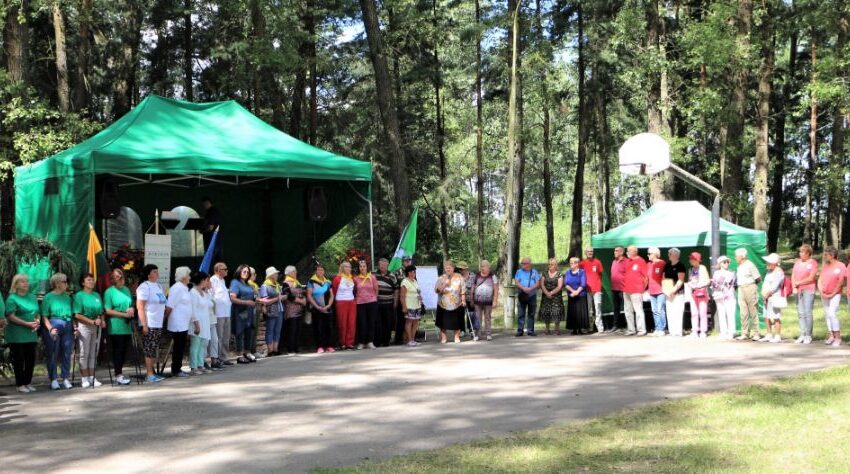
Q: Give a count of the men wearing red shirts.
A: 3